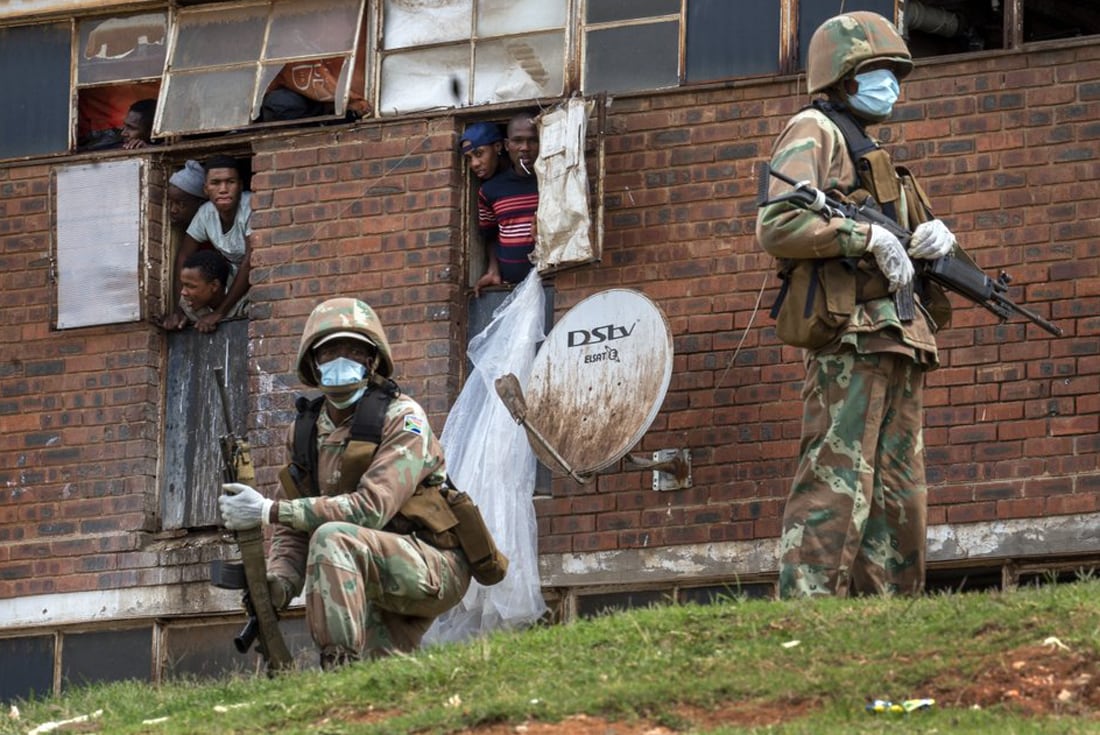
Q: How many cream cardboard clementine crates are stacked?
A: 0